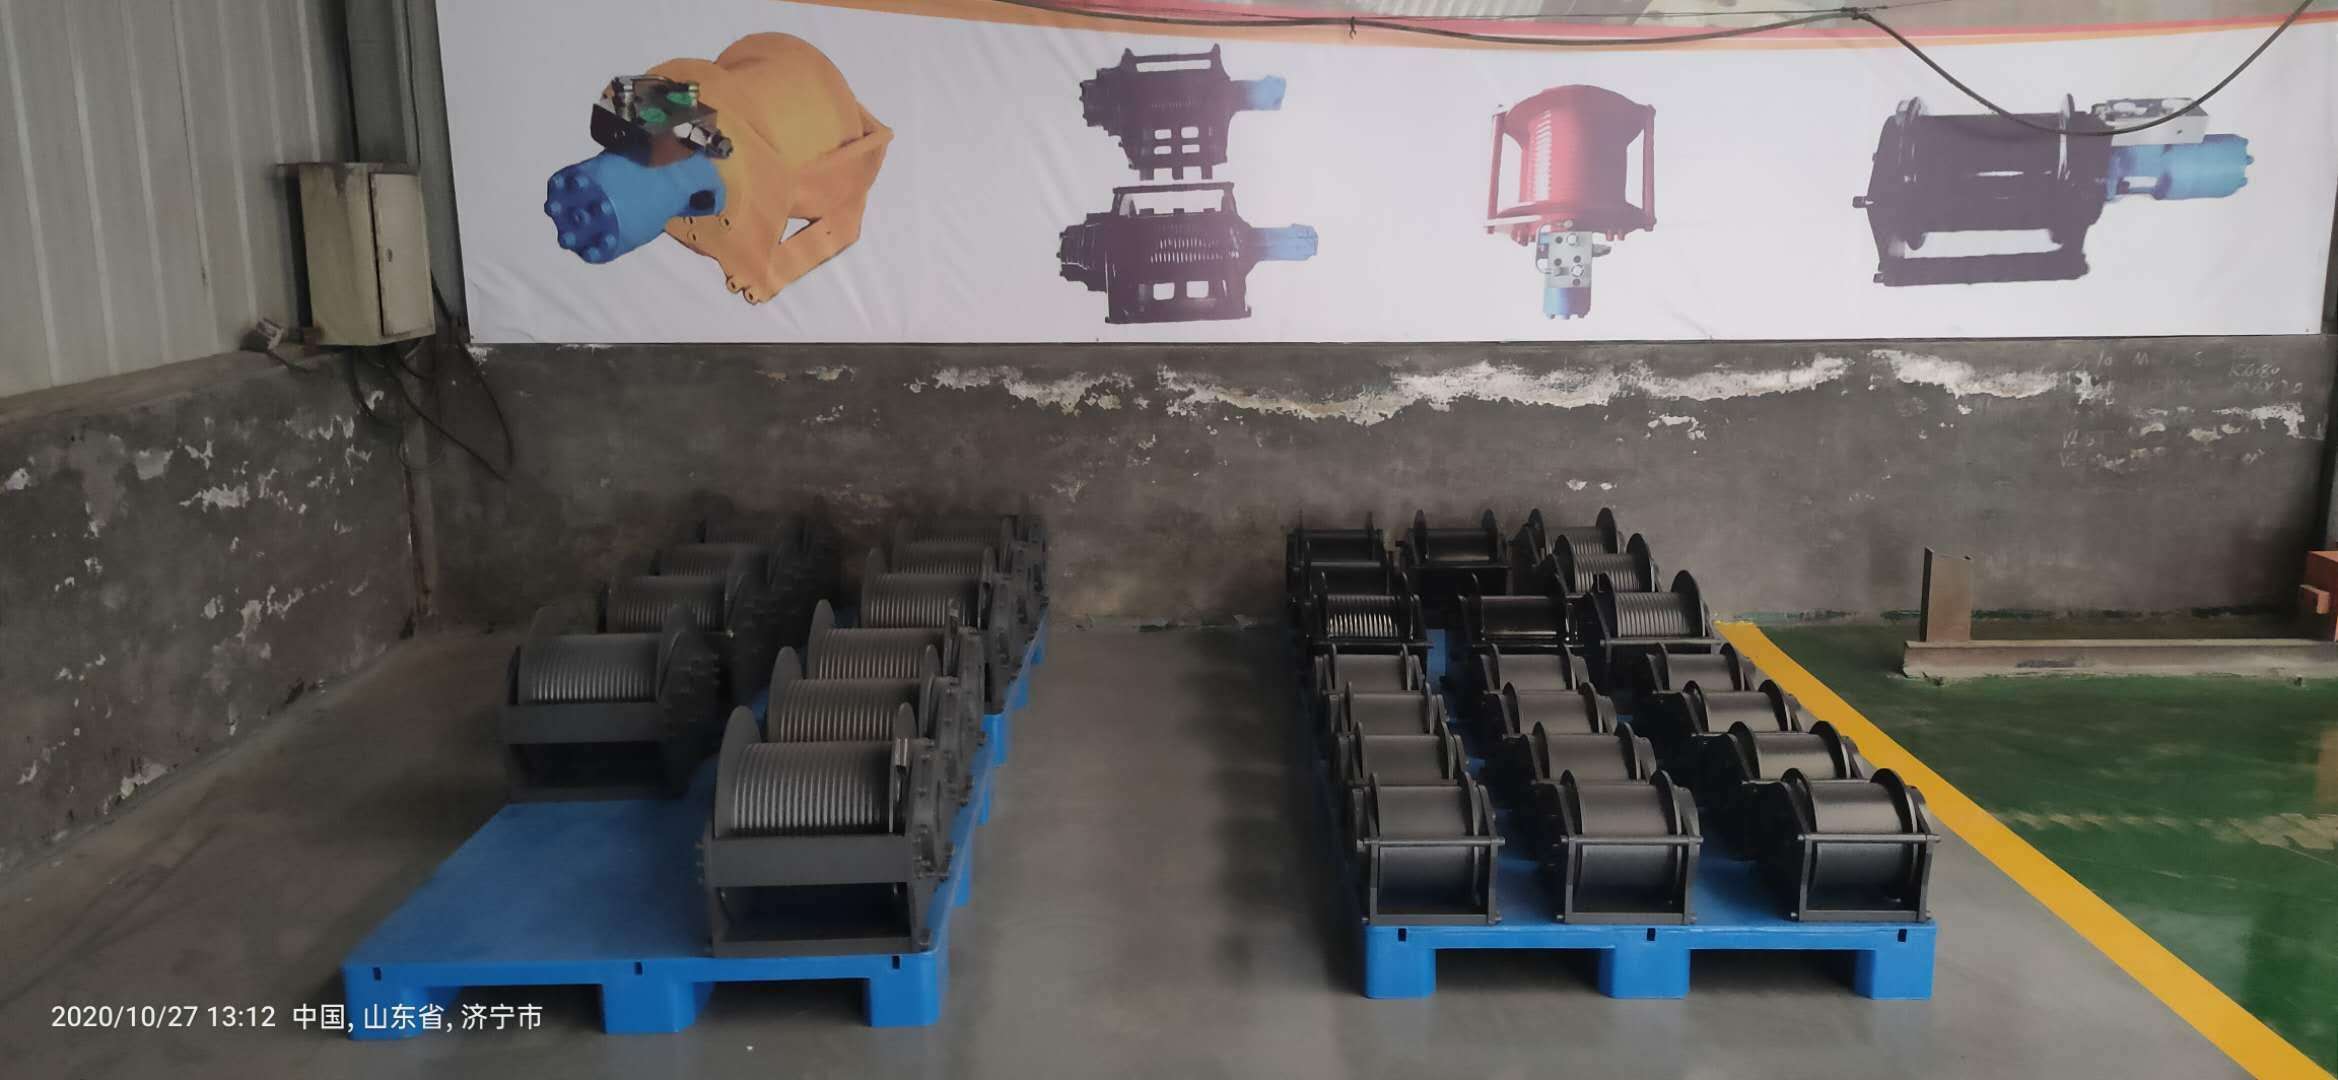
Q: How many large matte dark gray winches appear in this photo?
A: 10